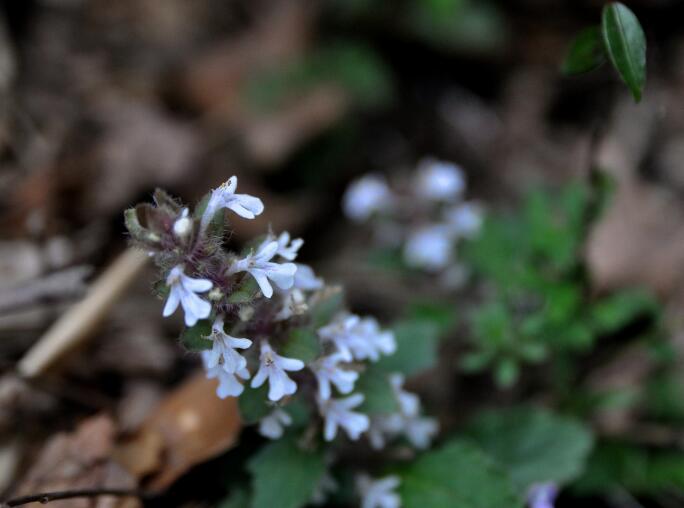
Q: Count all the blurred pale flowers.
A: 4